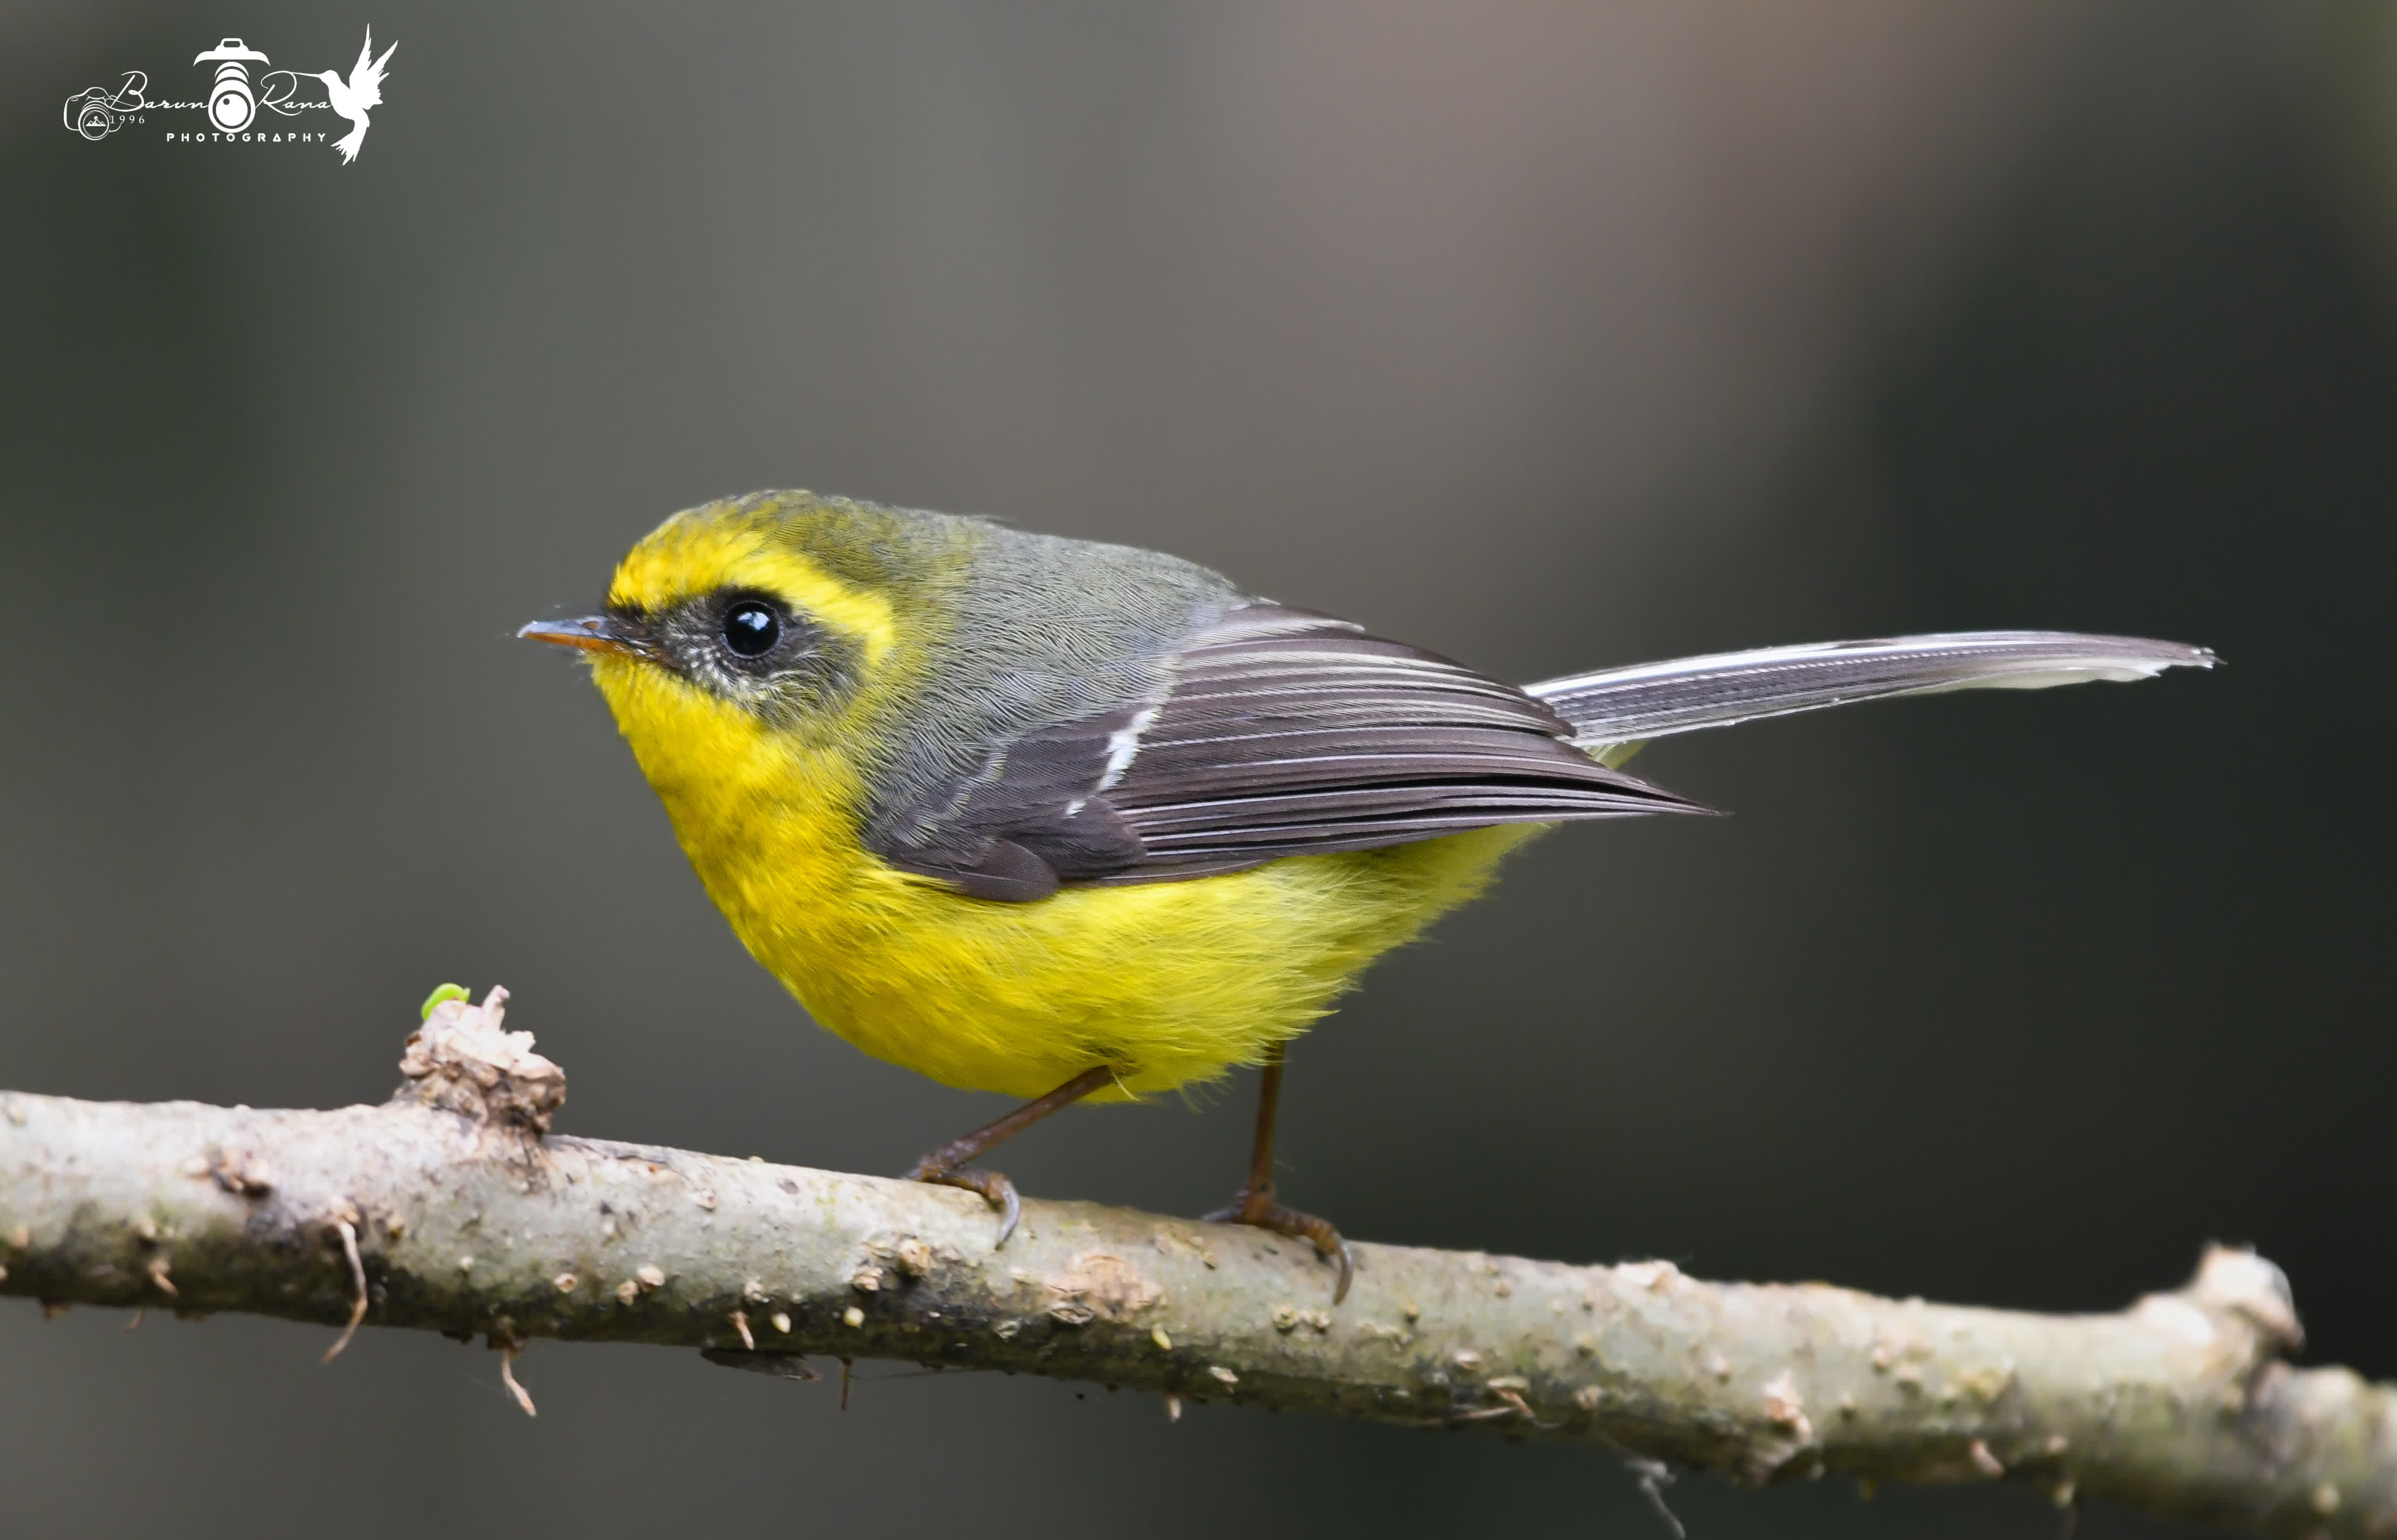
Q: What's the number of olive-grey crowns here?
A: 1